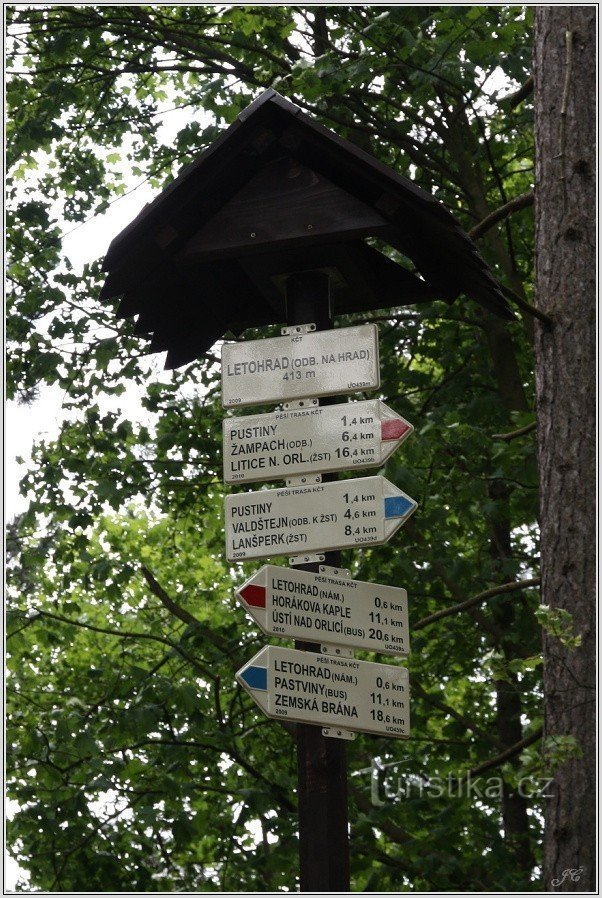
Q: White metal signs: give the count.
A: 5